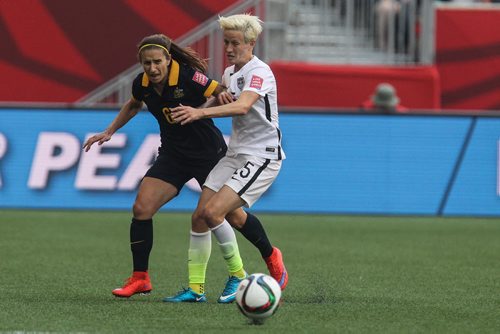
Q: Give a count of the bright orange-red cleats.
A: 2